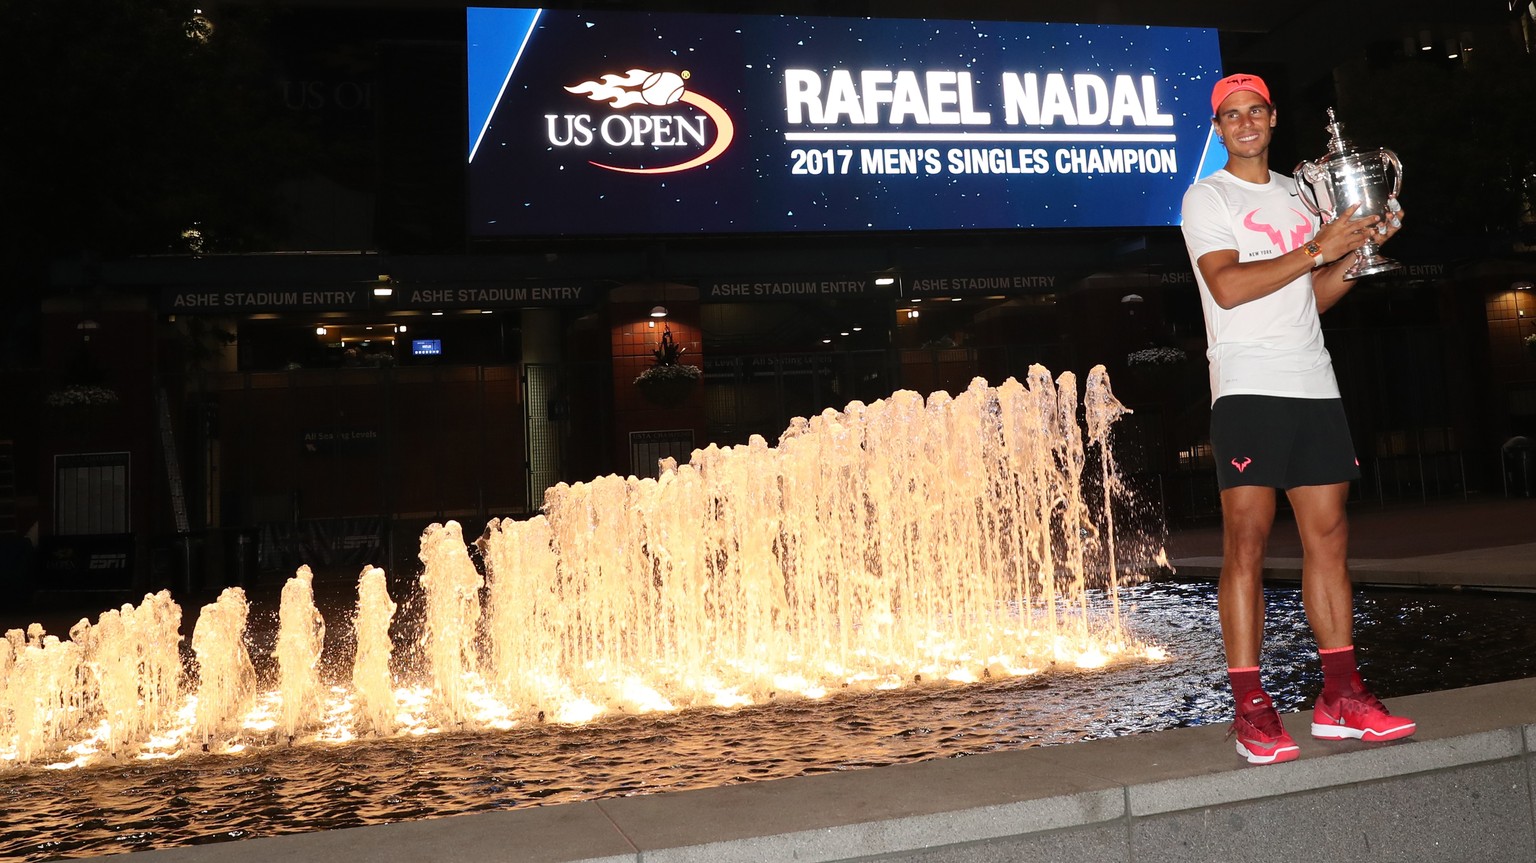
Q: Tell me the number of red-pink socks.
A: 2